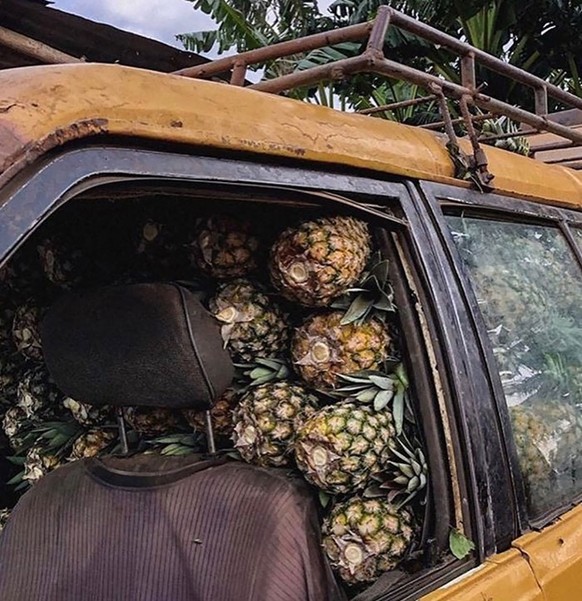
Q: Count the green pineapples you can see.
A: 4